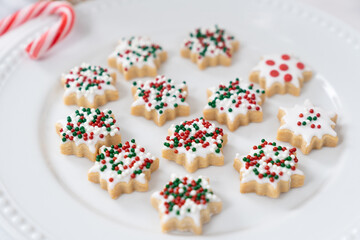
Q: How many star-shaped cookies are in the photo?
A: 12